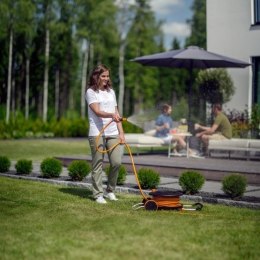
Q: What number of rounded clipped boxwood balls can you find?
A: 8